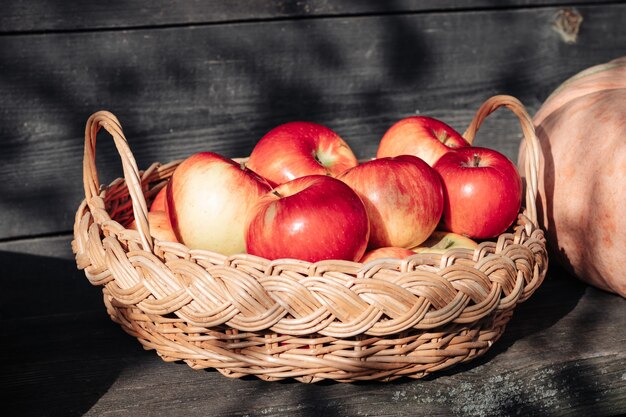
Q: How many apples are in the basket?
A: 10